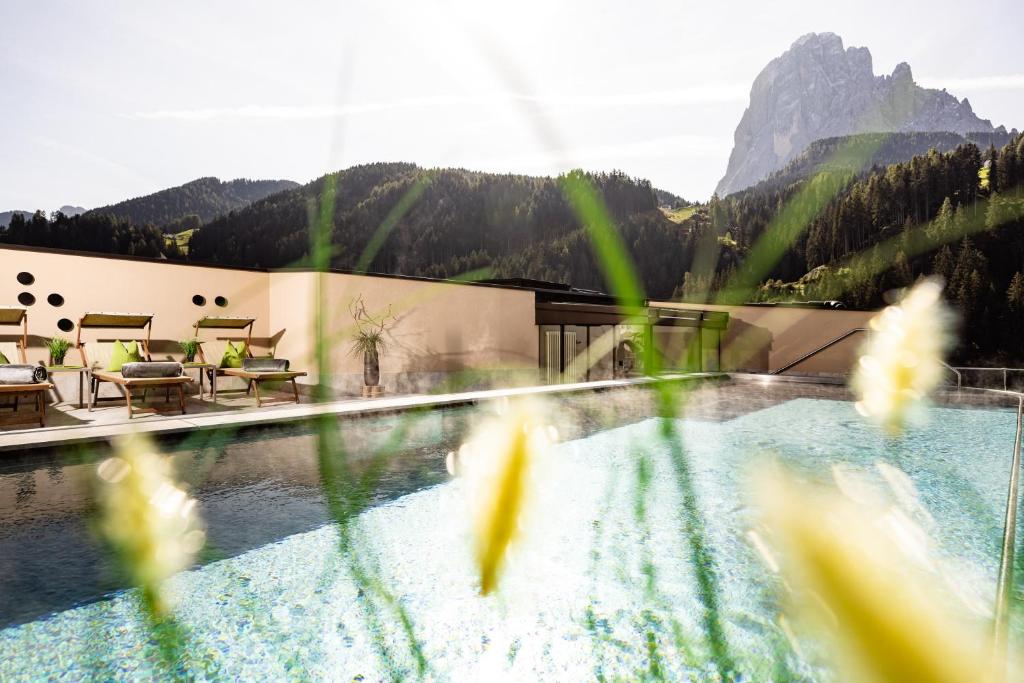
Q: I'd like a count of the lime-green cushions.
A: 2